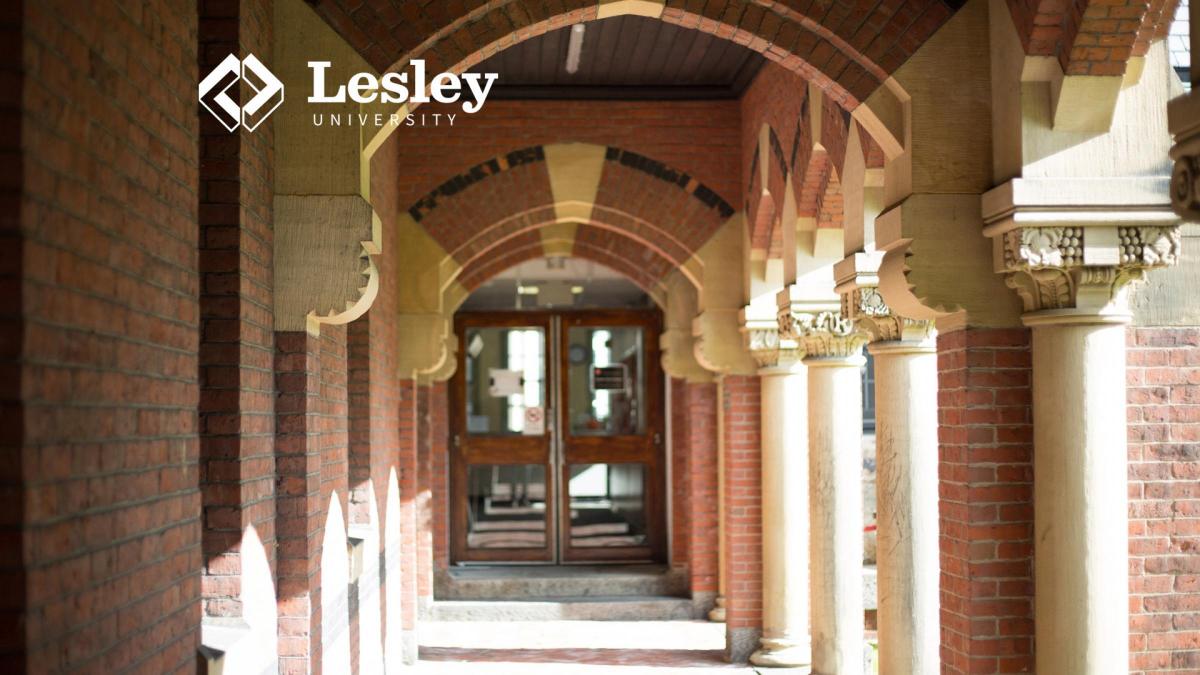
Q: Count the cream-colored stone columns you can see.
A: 4